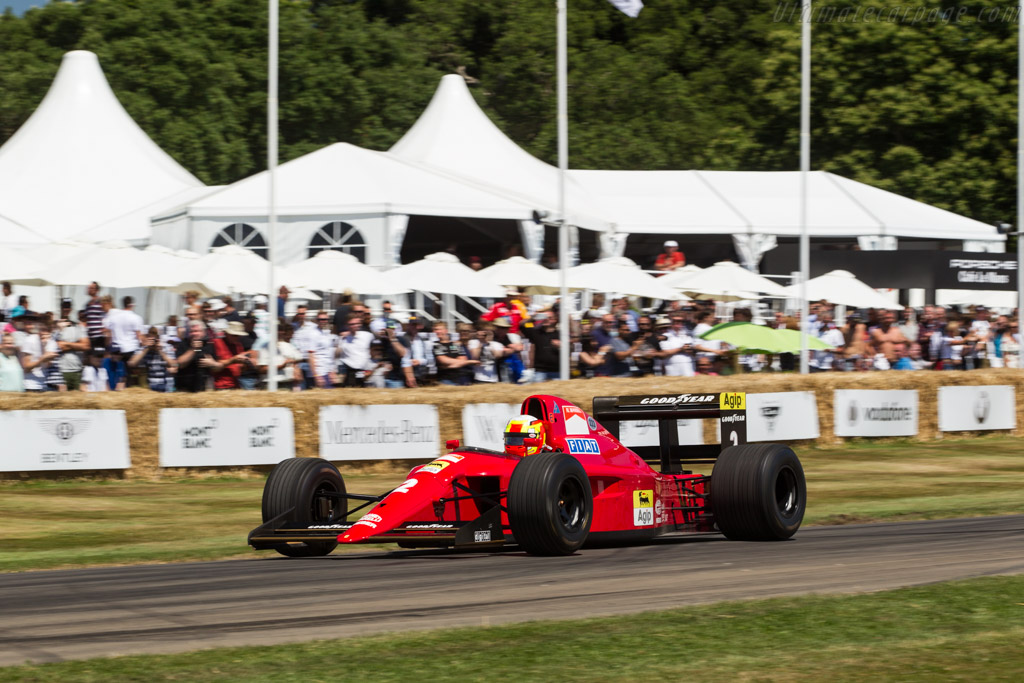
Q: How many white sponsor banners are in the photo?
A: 8